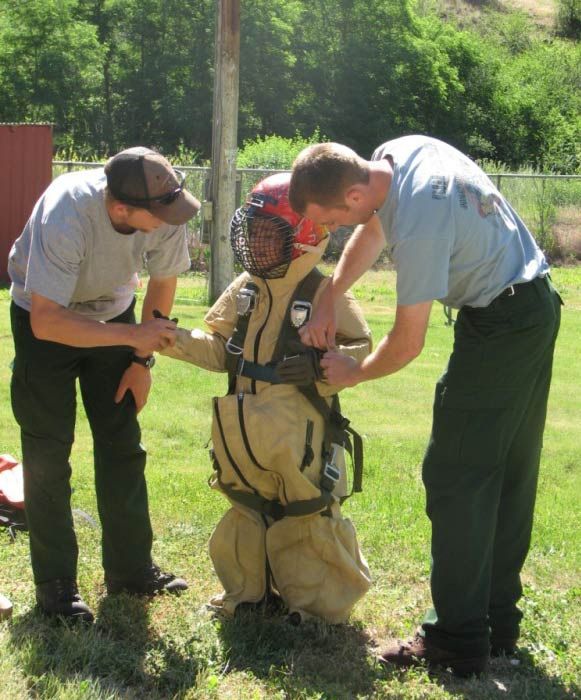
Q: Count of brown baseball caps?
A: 1